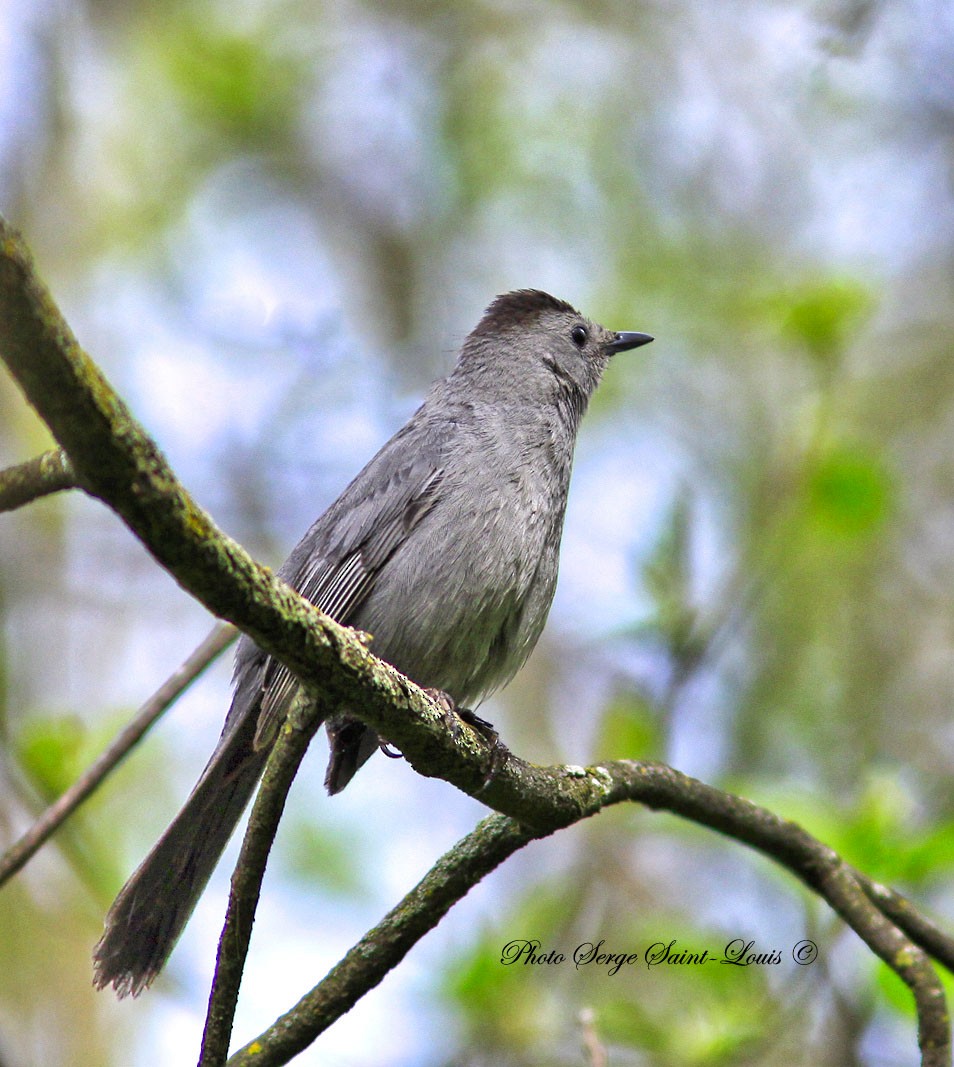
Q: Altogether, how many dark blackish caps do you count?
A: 1